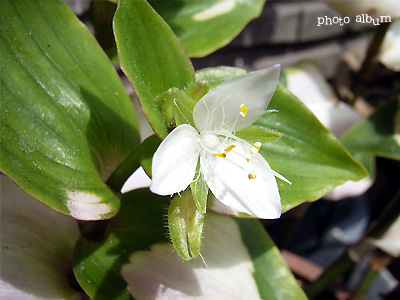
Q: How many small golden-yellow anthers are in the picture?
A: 6